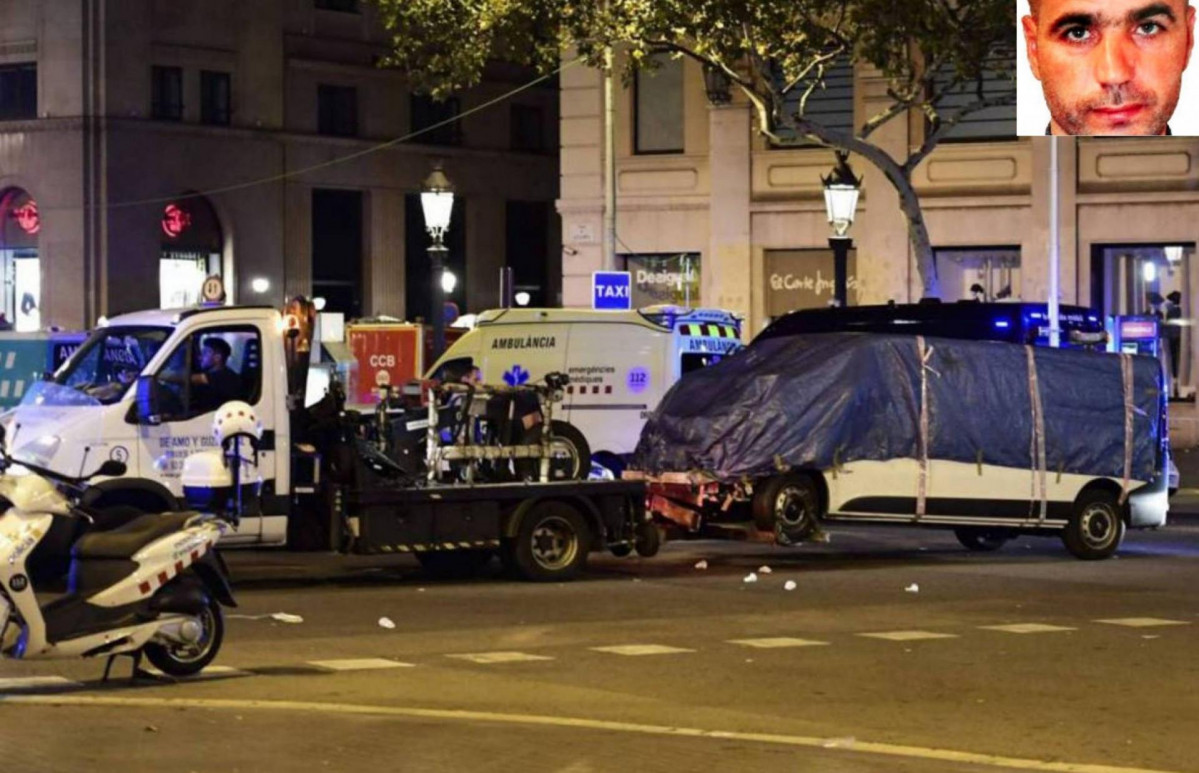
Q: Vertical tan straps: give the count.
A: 3